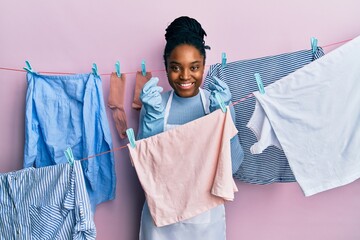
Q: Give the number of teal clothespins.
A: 10